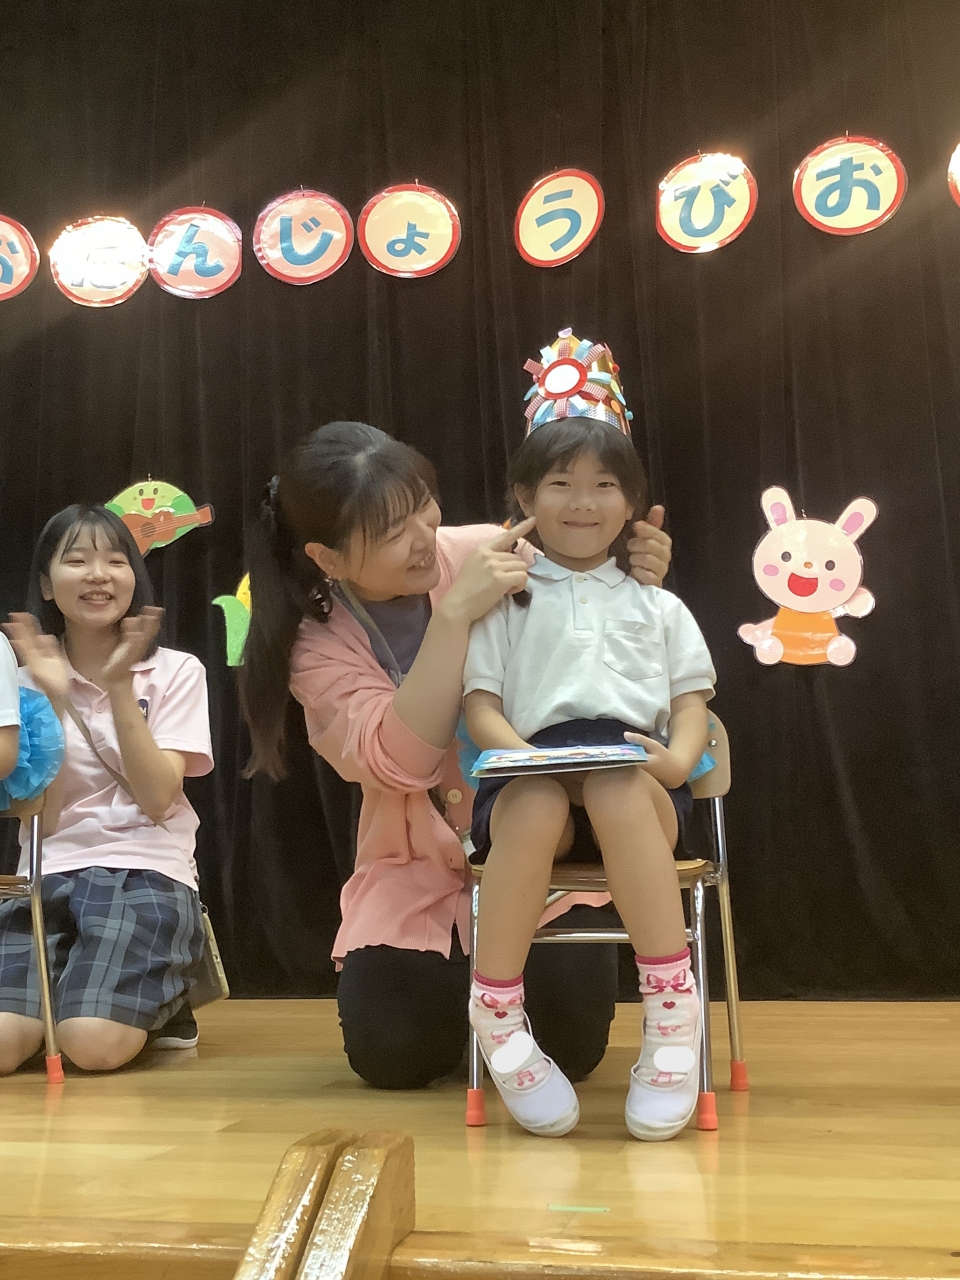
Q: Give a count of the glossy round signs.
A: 9